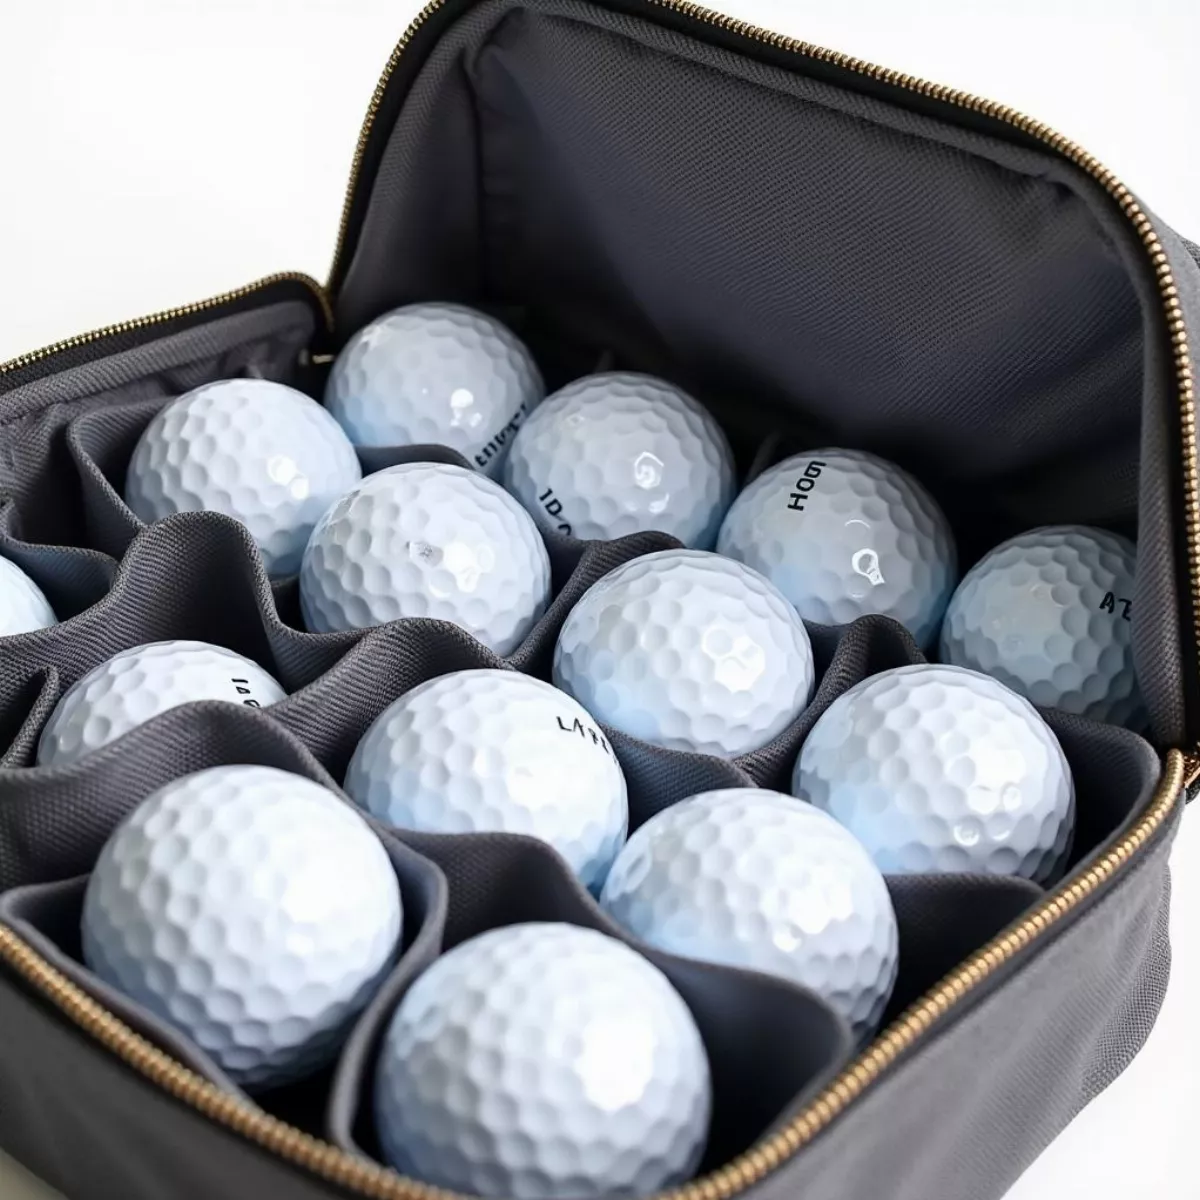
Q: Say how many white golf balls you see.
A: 14